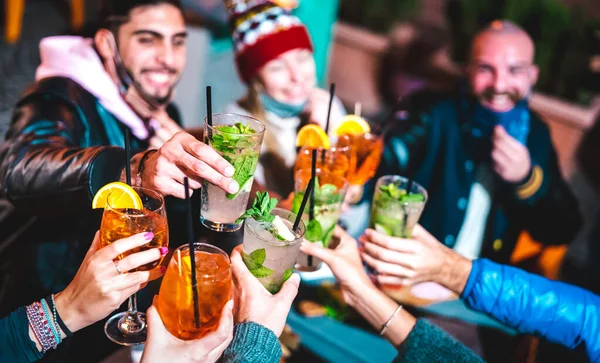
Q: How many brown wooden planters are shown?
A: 2